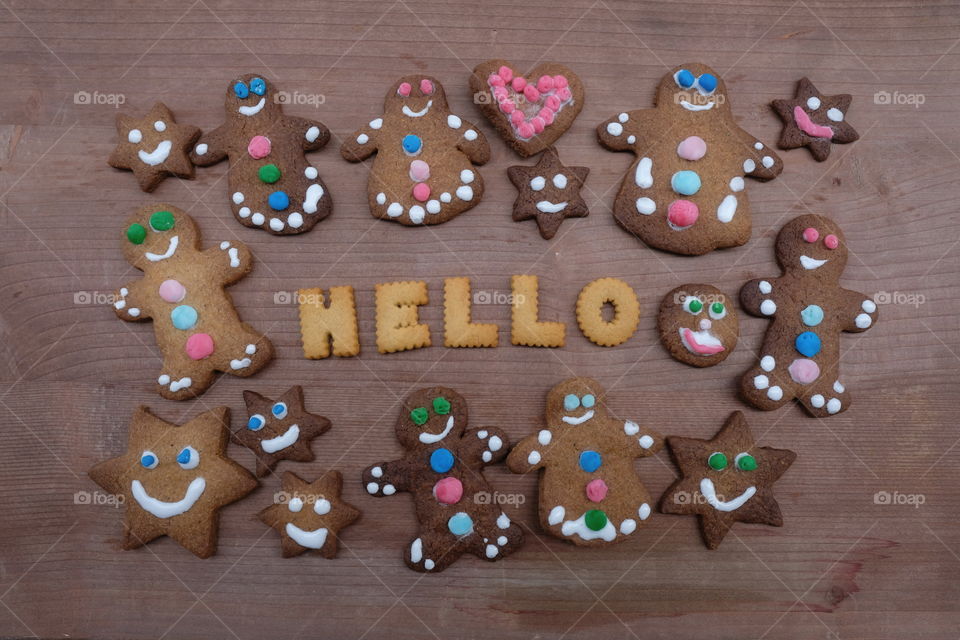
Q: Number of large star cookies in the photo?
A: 2